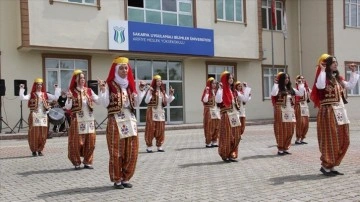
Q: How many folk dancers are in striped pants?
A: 10